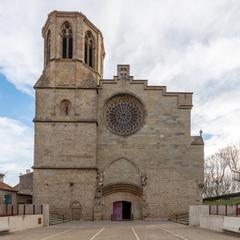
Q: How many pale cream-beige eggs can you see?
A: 0